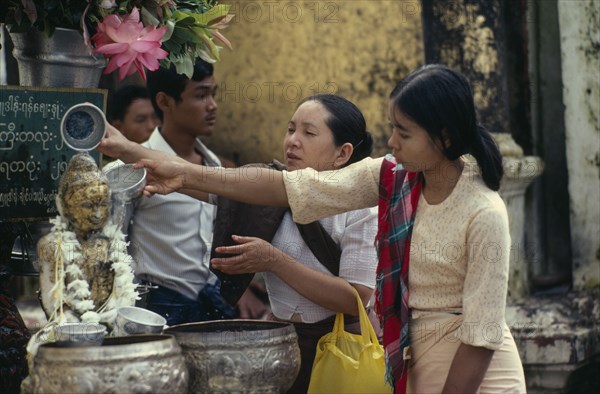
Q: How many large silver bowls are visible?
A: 2